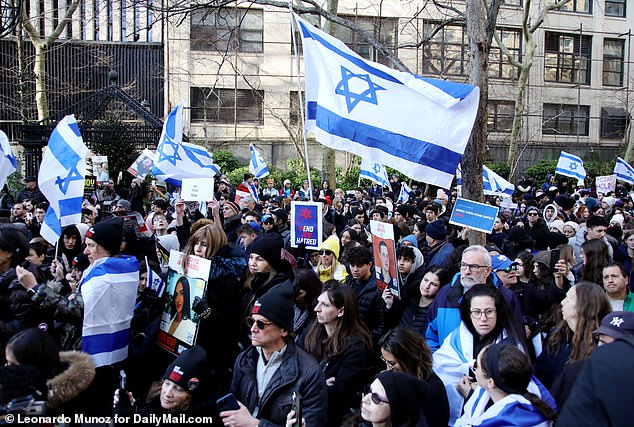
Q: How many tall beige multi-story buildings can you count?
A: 1